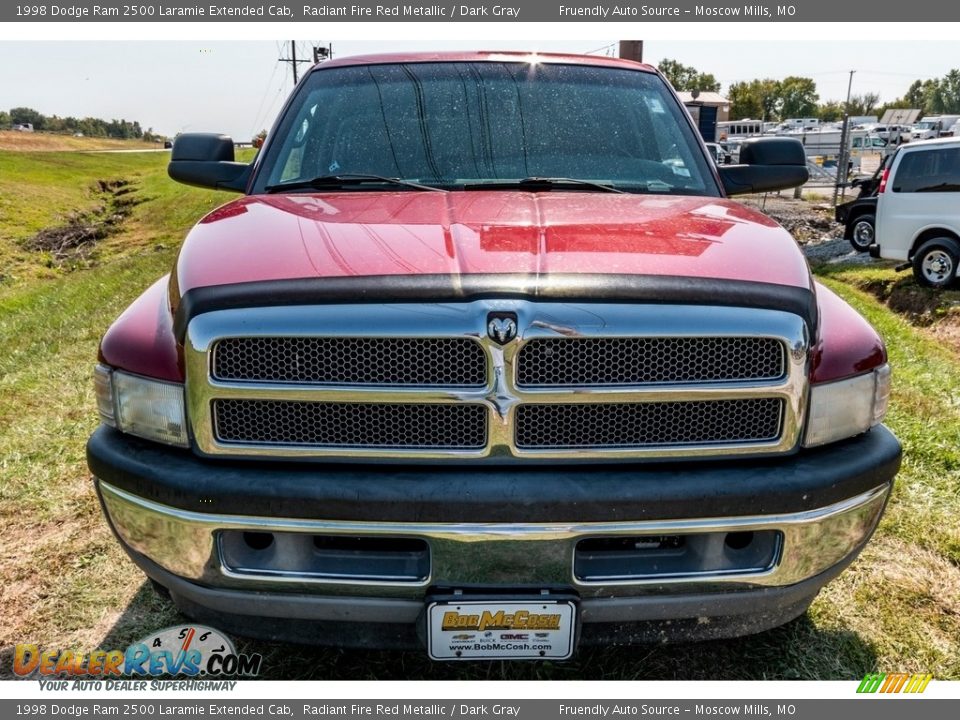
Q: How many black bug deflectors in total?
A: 1